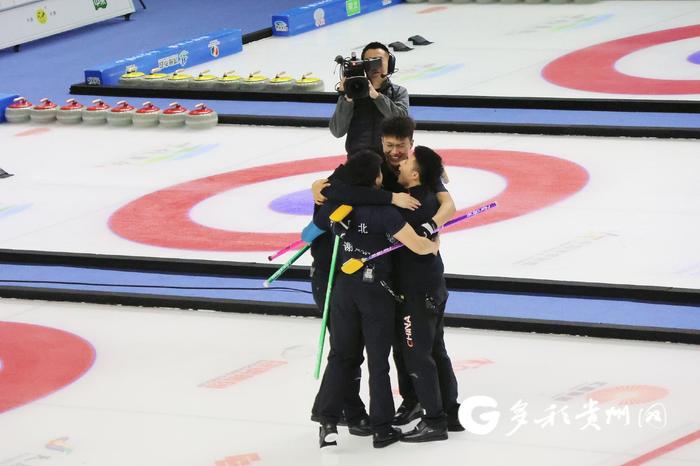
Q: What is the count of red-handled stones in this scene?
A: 8